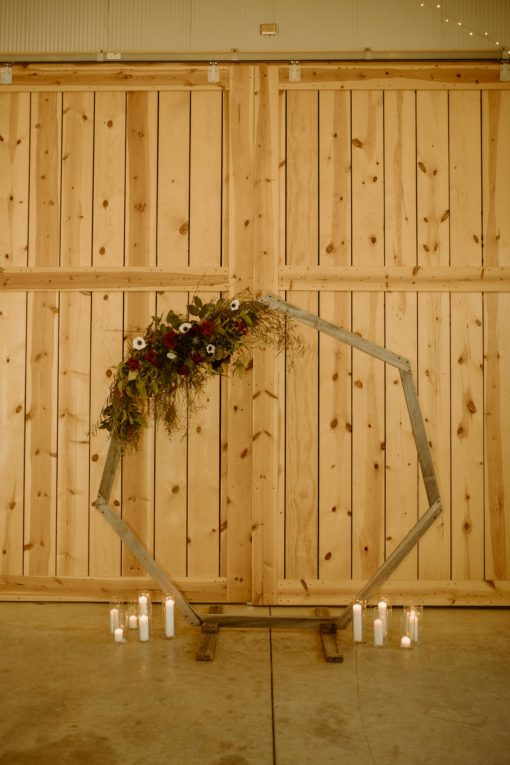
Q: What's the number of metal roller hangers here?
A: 4